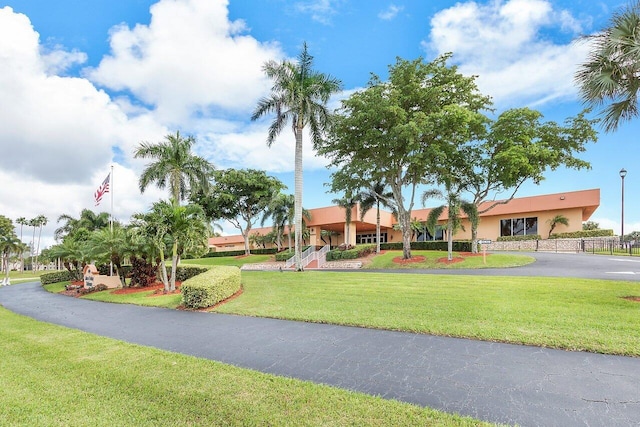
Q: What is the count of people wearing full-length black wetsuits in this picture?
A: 0